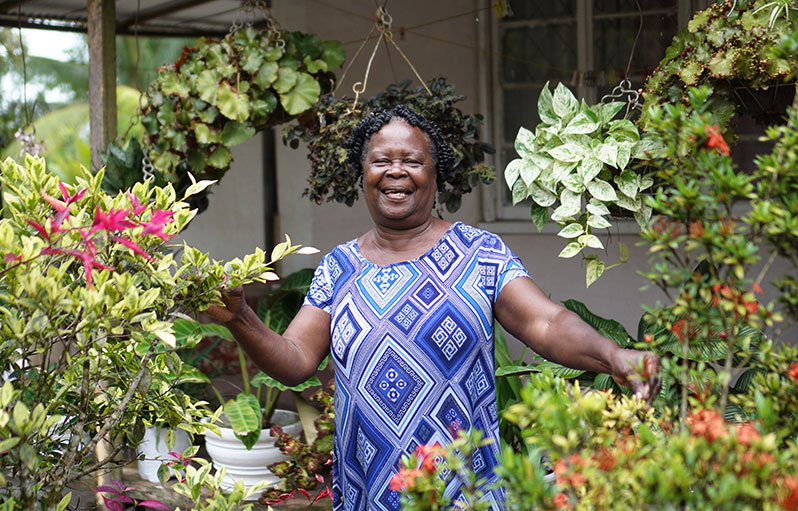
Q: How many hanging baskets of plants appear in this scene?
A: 4